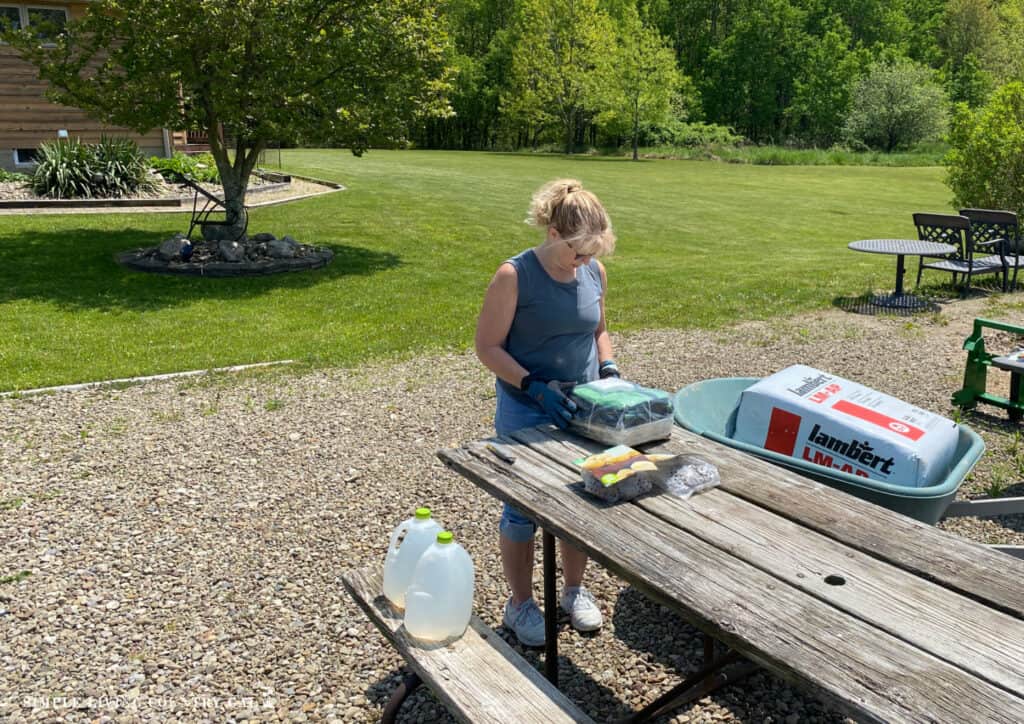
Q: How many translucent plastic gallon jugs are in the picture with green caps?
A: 2